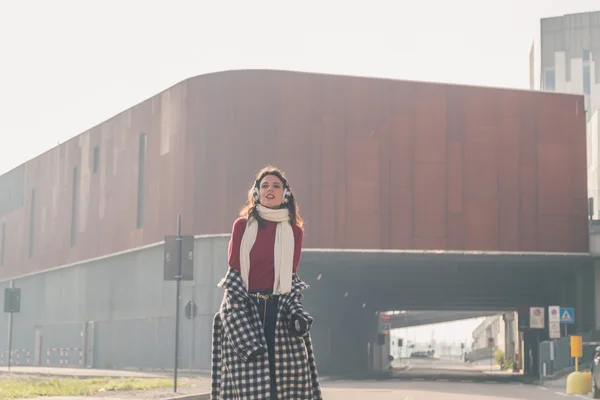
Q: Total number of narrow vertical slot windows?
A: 5